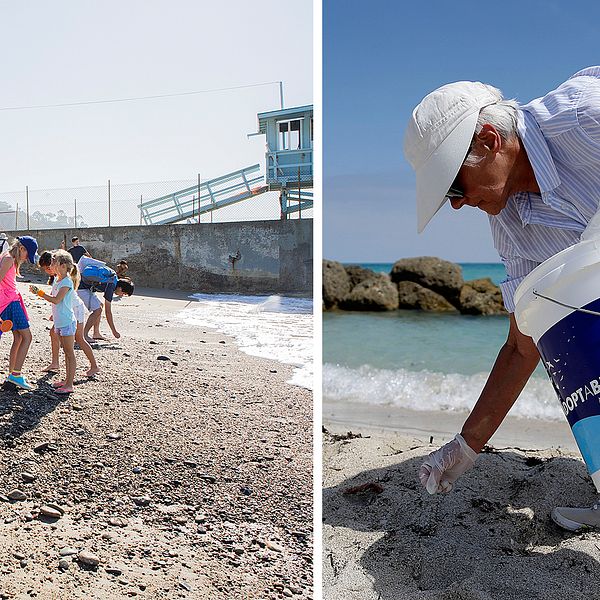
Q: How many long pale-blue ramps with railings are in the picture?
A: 1